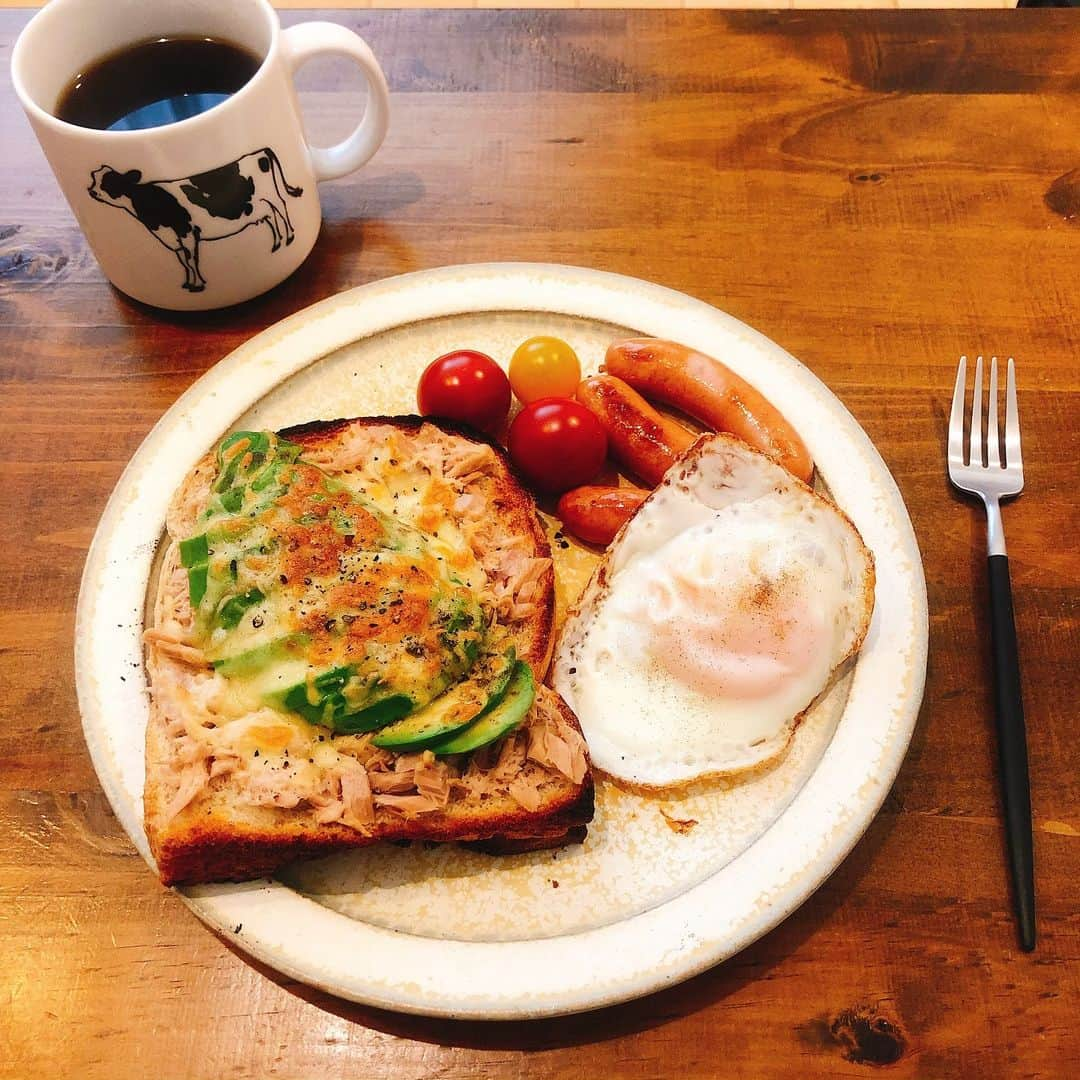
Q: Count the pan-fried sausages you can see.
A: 3